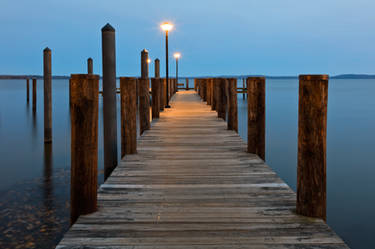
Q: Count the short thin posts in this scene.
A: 2